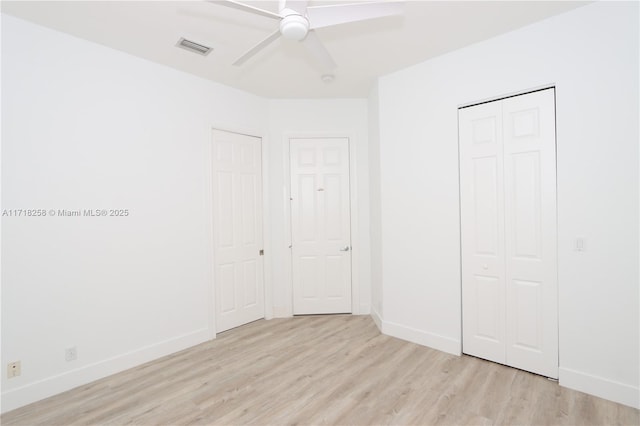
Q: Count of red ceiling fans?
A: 0